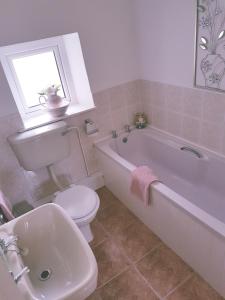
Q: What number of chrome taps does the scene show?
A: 4